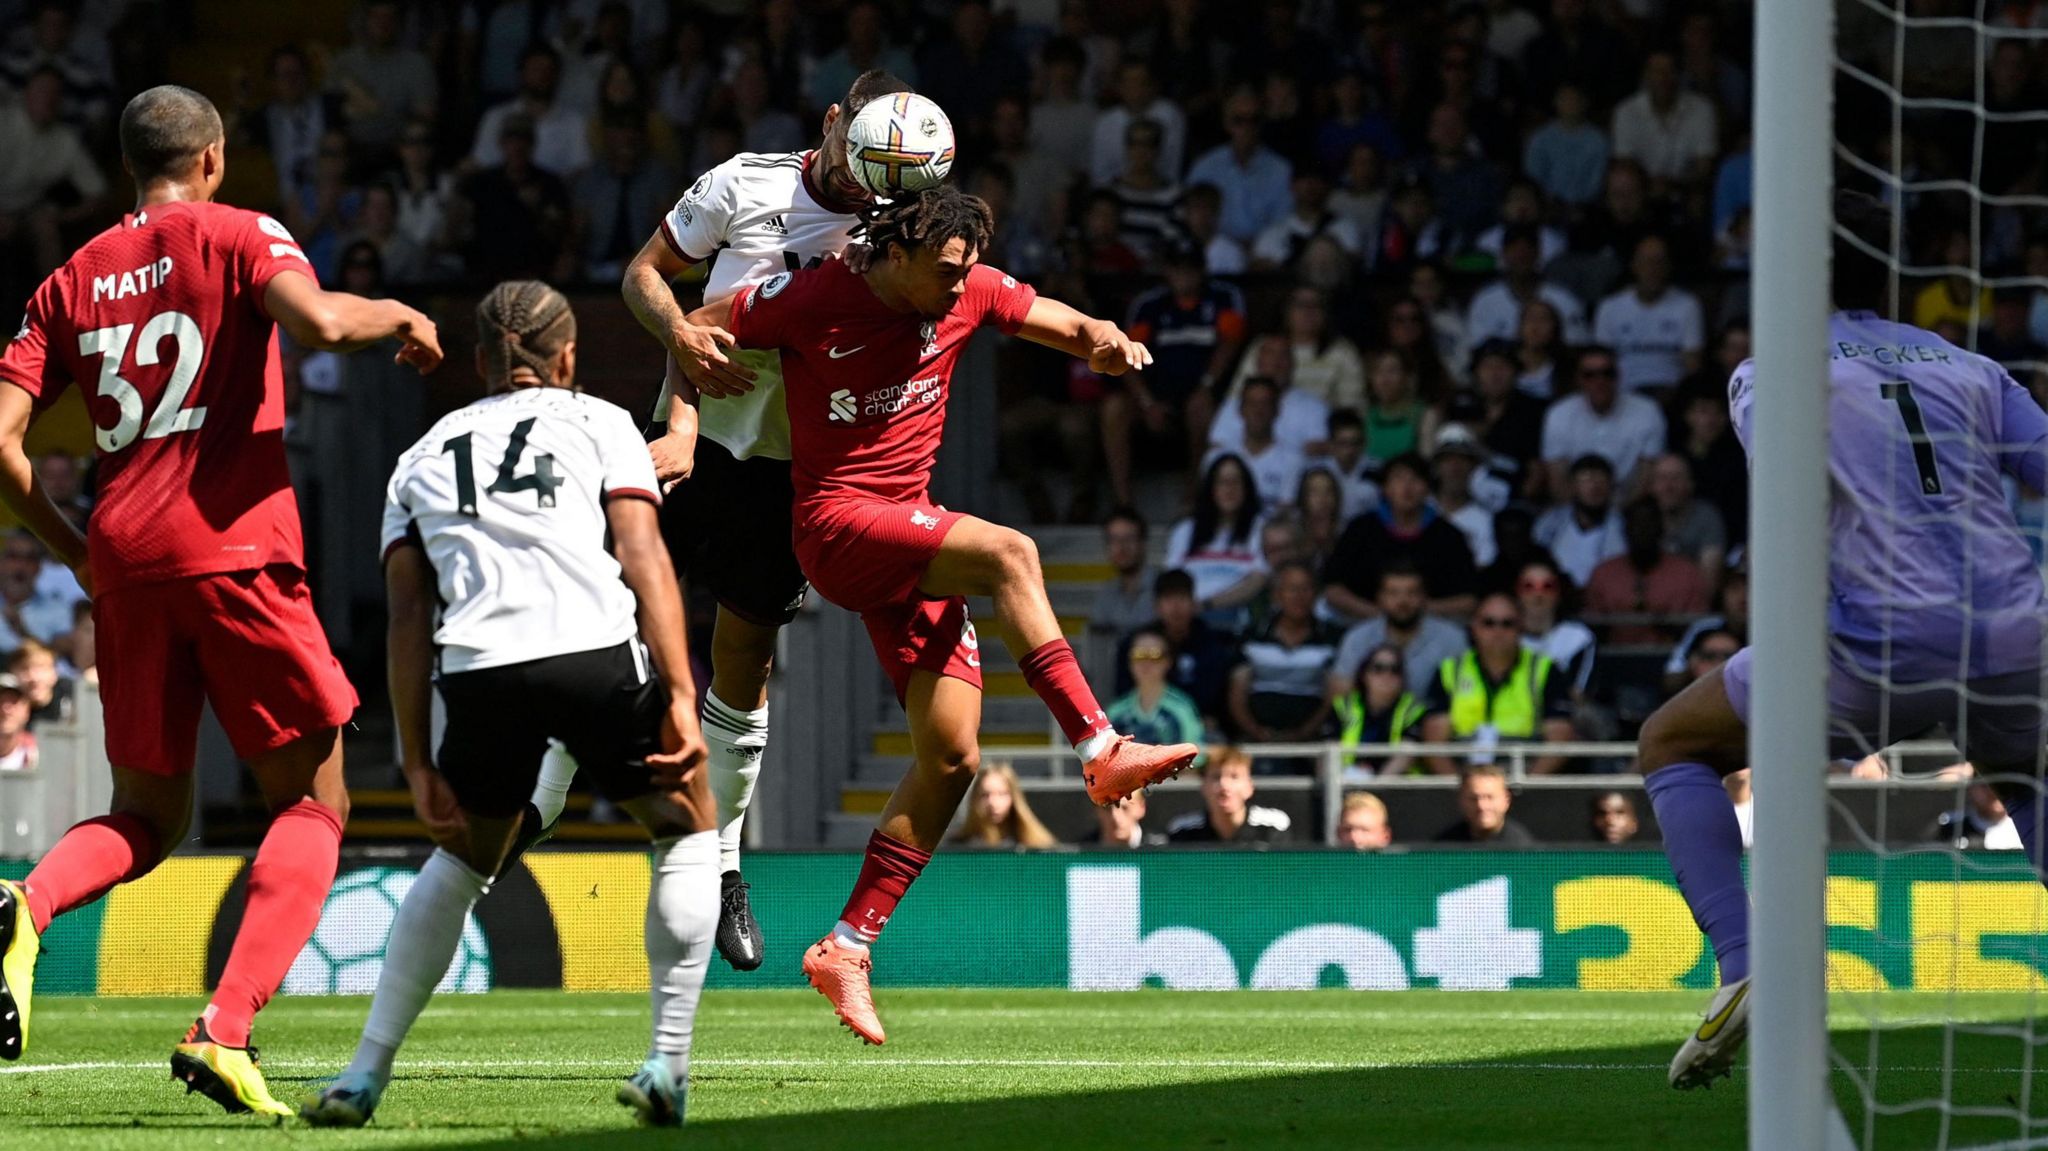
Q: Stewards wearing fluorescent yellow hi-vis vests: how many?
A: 2